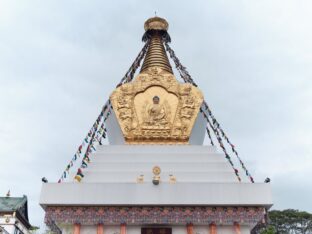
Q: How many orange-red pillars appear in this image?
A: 6